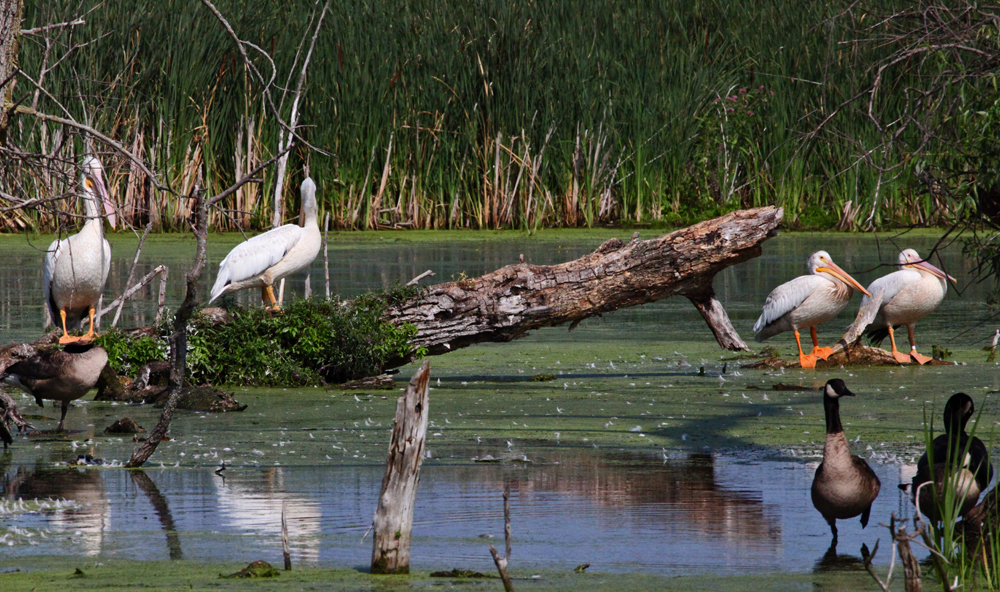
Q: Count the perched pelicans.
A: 4